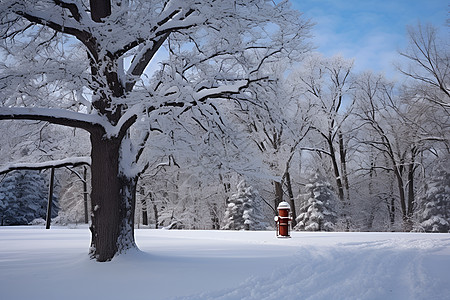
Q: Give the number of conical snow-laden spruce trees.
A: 3